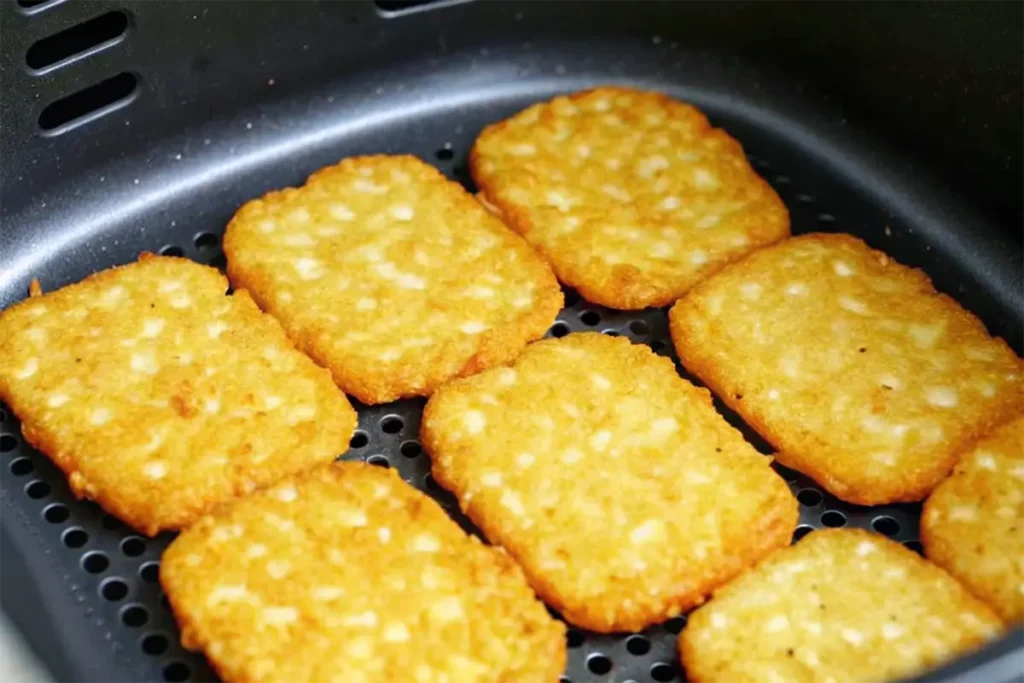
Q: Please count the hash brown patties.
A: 8